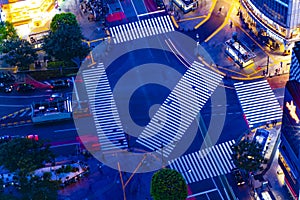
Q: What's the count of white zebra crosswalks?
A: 5